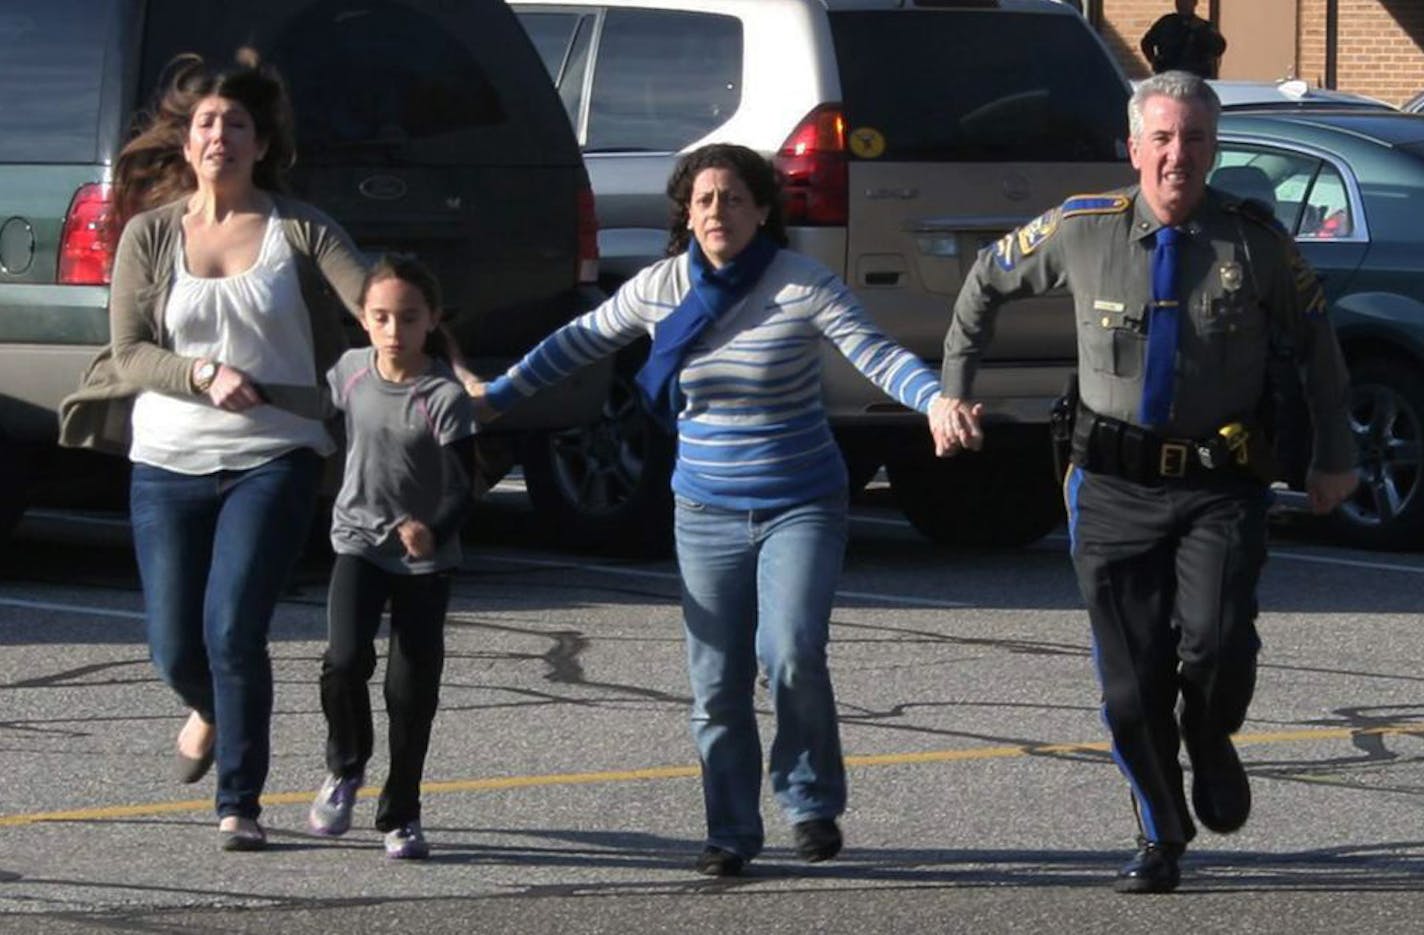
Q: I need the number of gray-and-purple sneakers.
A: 2